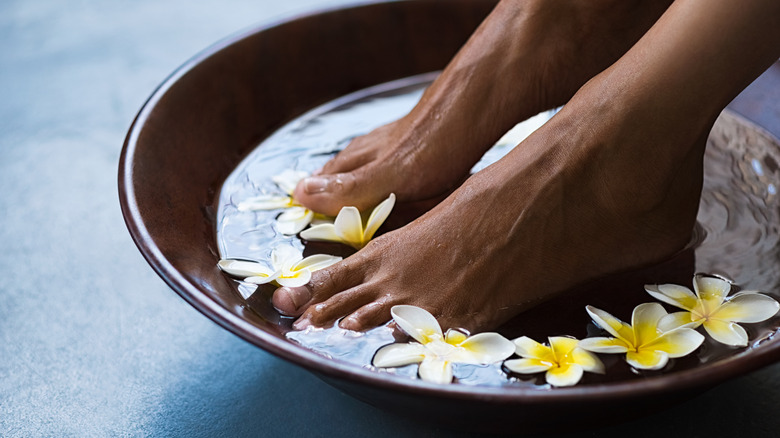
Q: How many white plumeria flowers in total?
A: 7